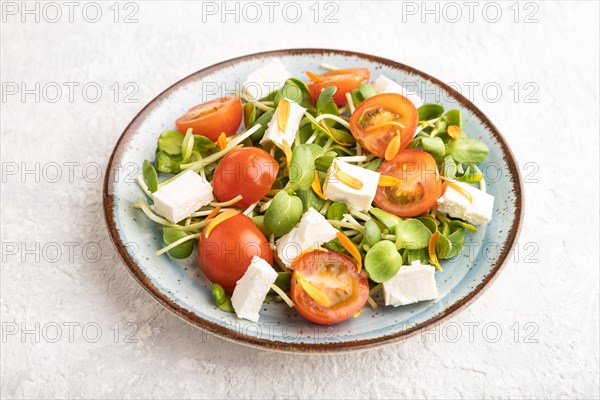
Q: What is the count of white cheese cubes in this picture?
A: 9